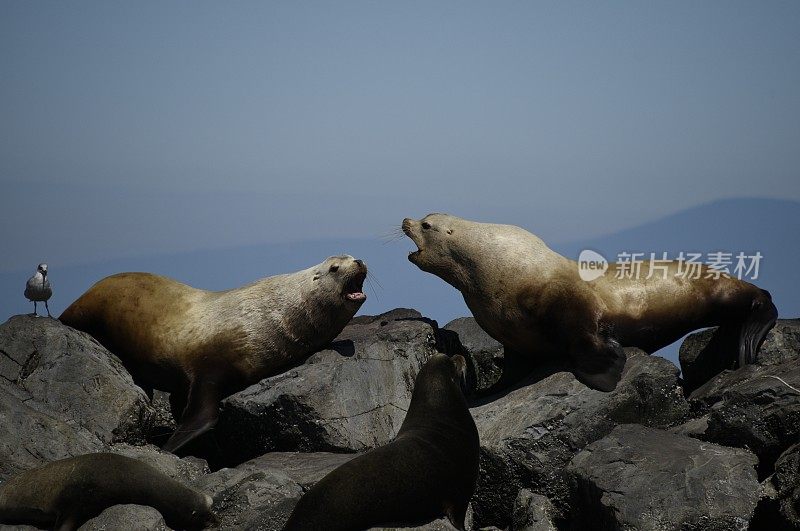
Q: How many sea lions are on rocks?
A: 4